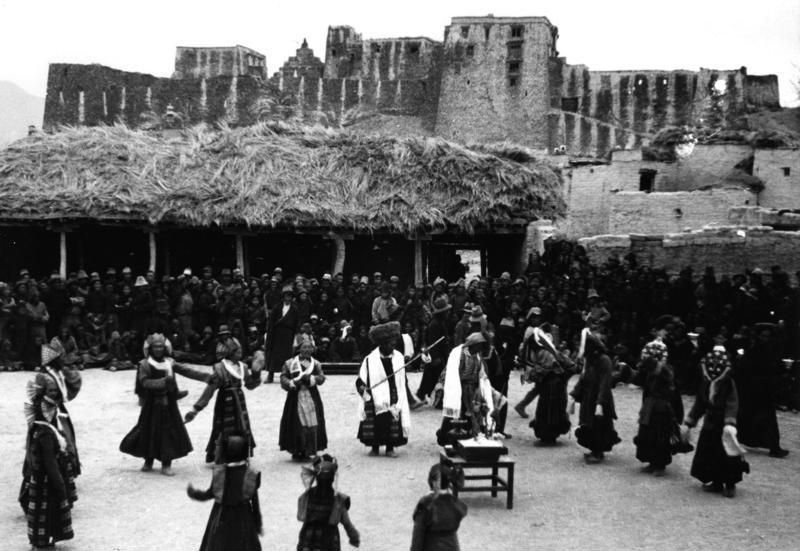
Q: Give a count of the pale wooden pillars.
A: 5